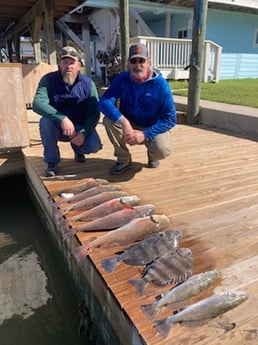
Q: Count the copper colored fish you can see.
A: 6